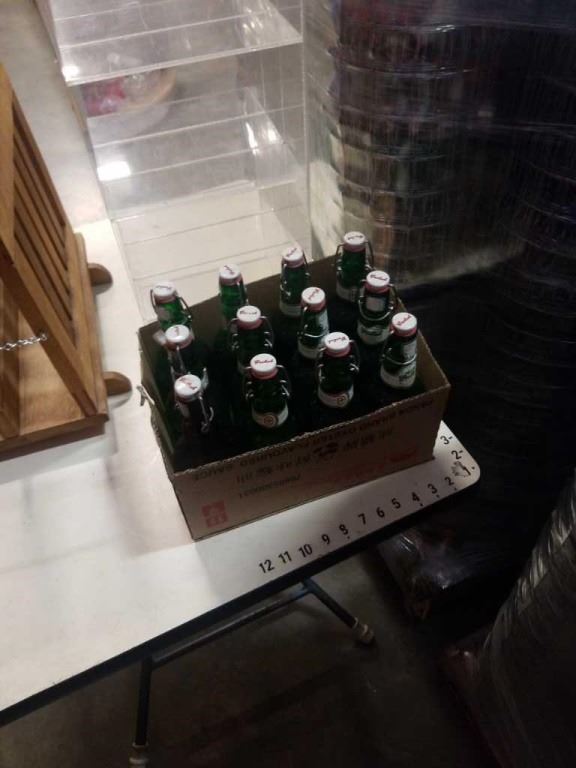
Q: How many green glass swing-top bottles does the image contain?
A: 12